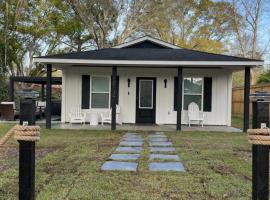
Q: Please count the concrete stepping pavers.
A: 14